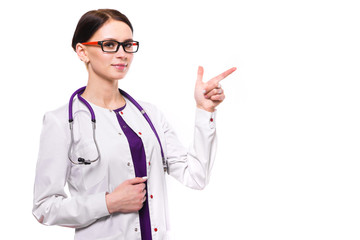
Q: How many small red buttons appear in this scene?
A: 6